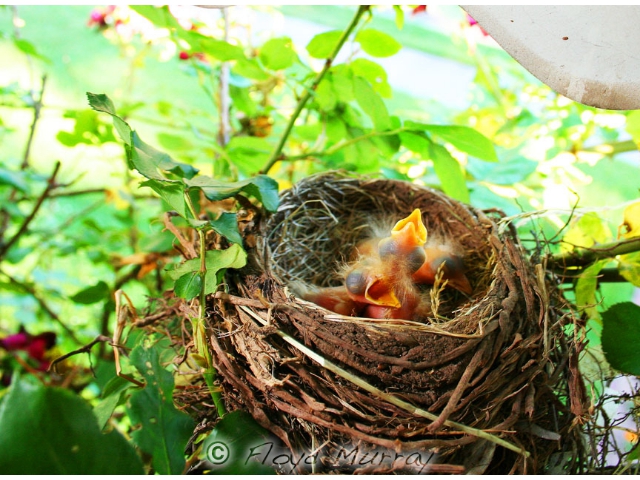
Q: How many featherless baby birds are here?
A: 3